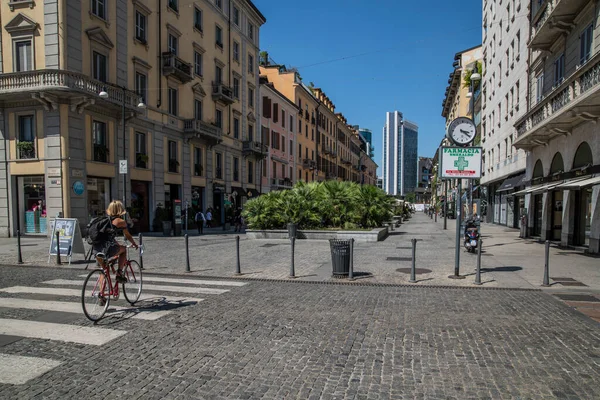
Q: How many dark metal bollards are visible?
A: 10